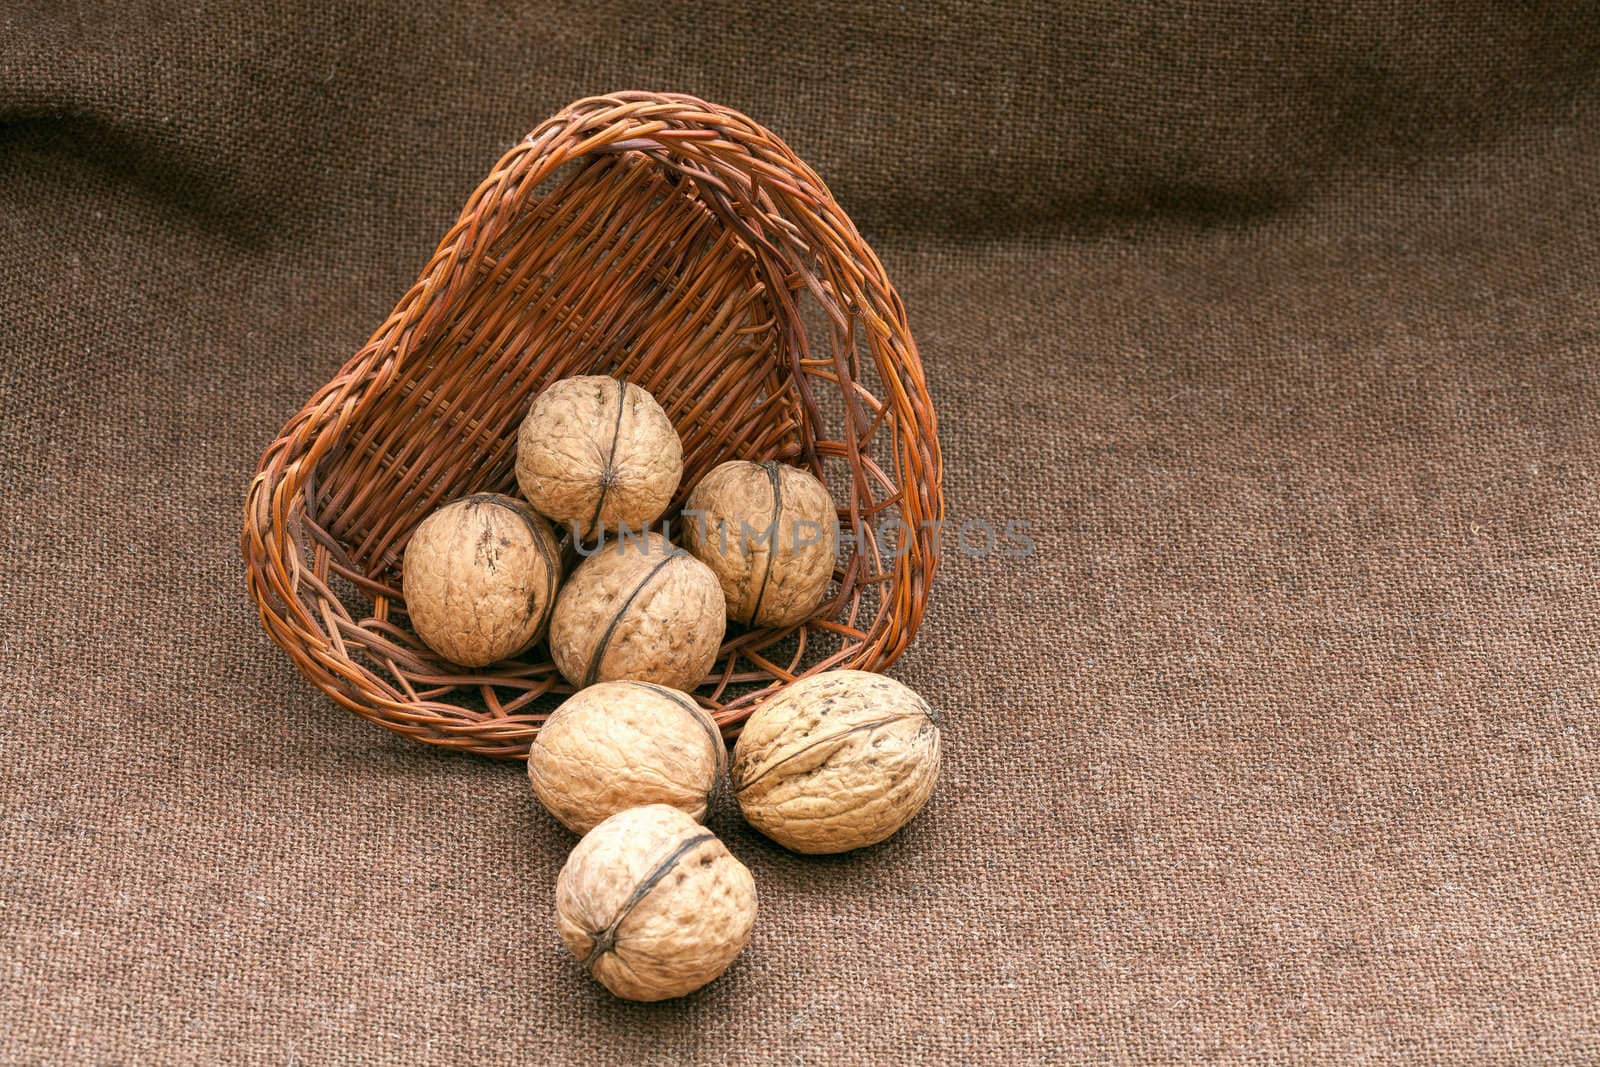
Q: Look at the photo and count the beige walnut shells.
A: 7